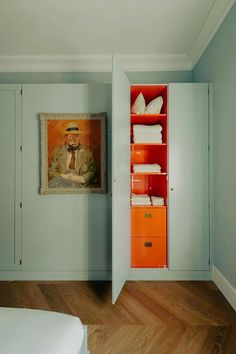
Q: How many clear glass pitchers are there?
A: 0